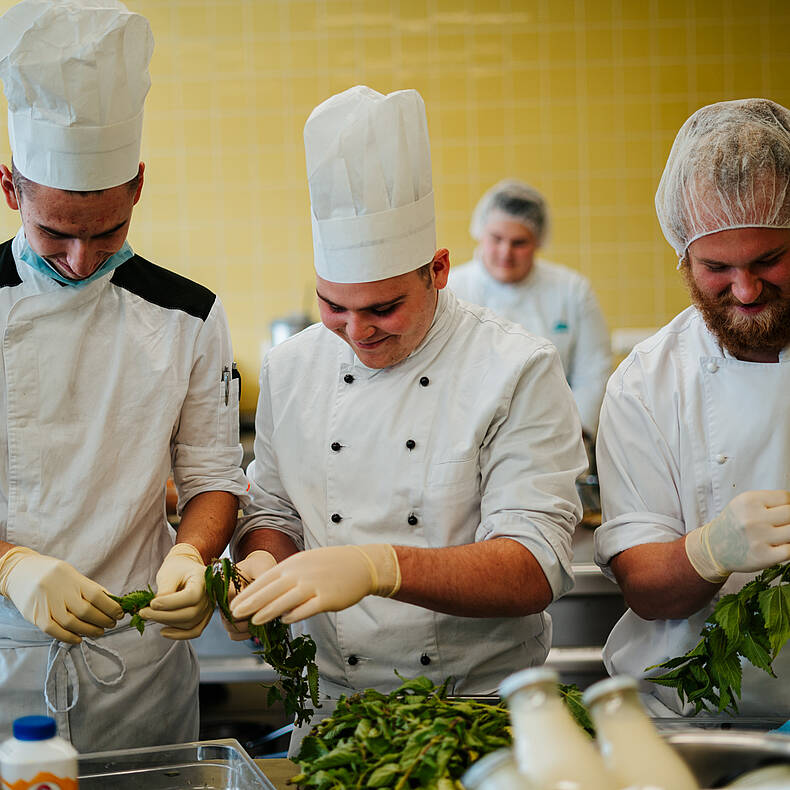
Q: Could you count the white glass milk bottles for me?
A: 3